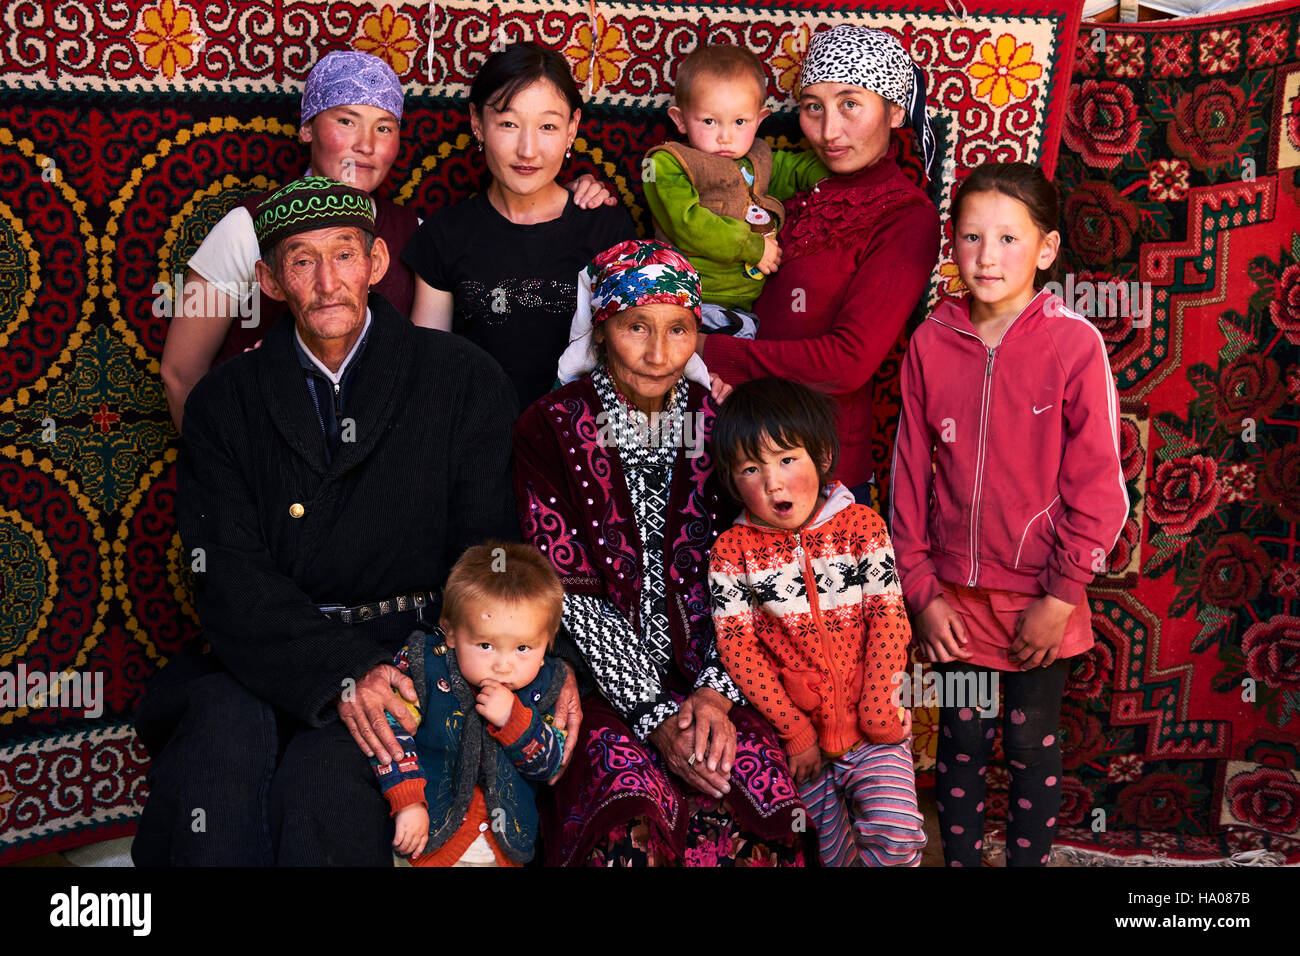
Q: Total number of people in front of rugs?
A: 9